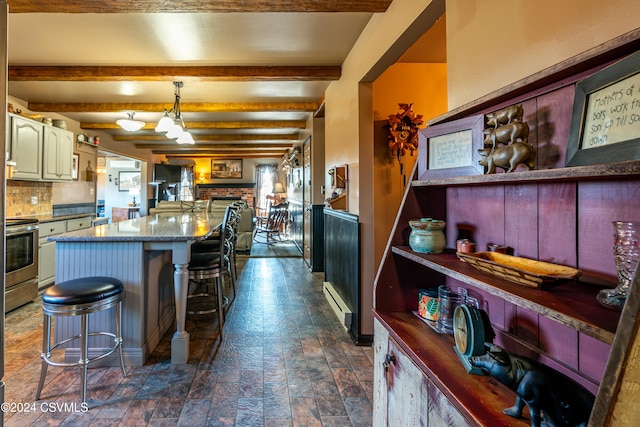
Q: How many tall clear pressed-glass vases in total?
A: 1